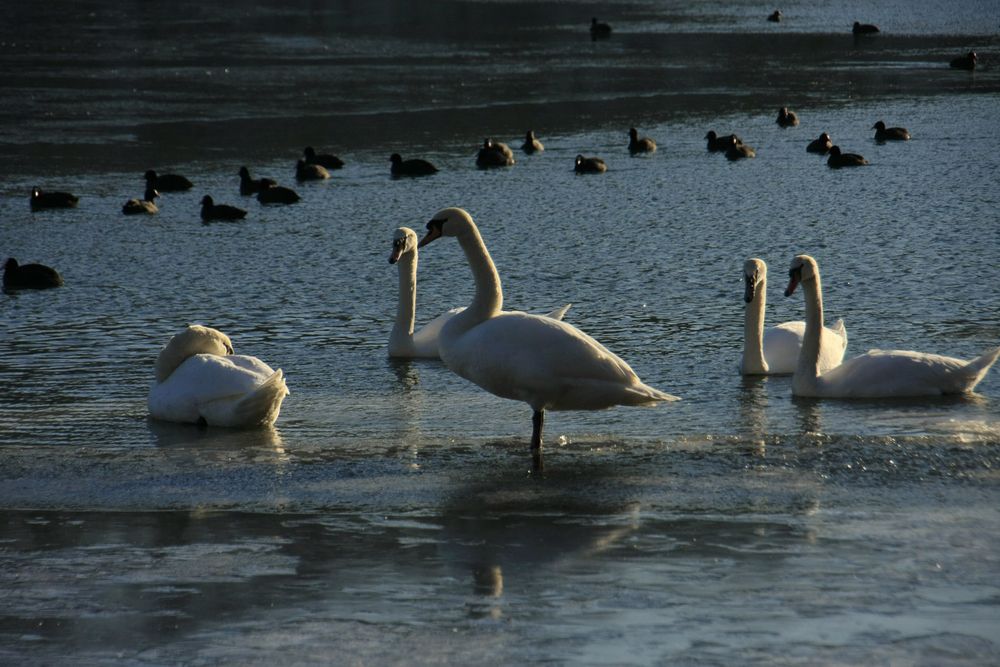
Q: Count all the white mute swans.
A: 5